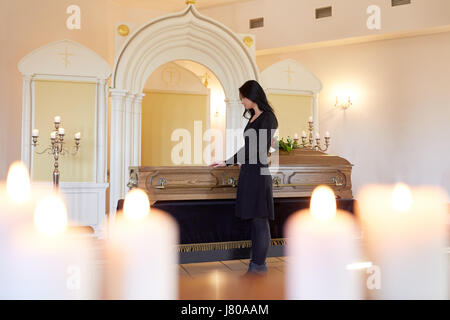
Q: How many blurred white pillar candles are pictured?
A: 5